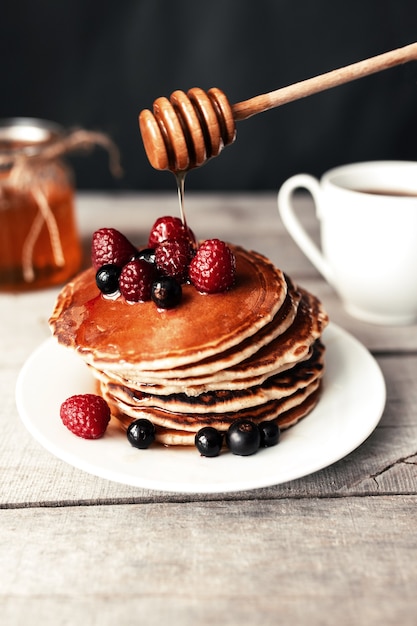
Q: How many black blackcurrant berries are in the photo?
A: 7